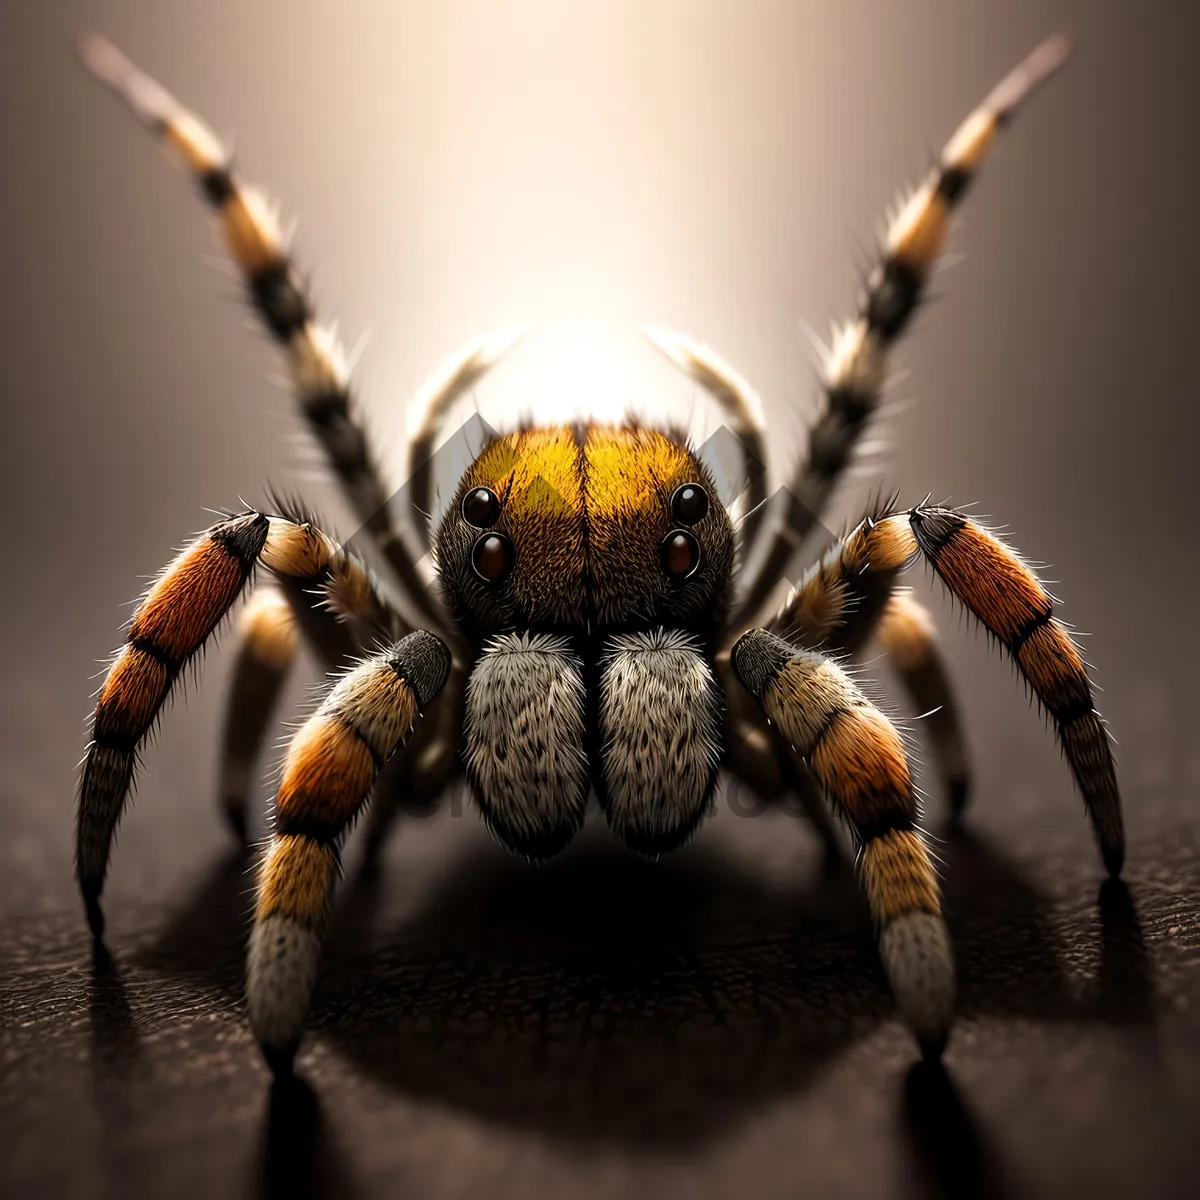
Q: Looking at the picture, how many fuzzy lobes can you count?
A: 2